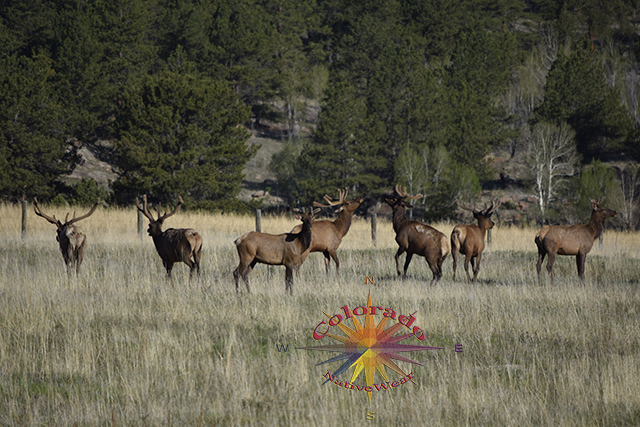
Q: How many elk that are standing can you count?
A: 7